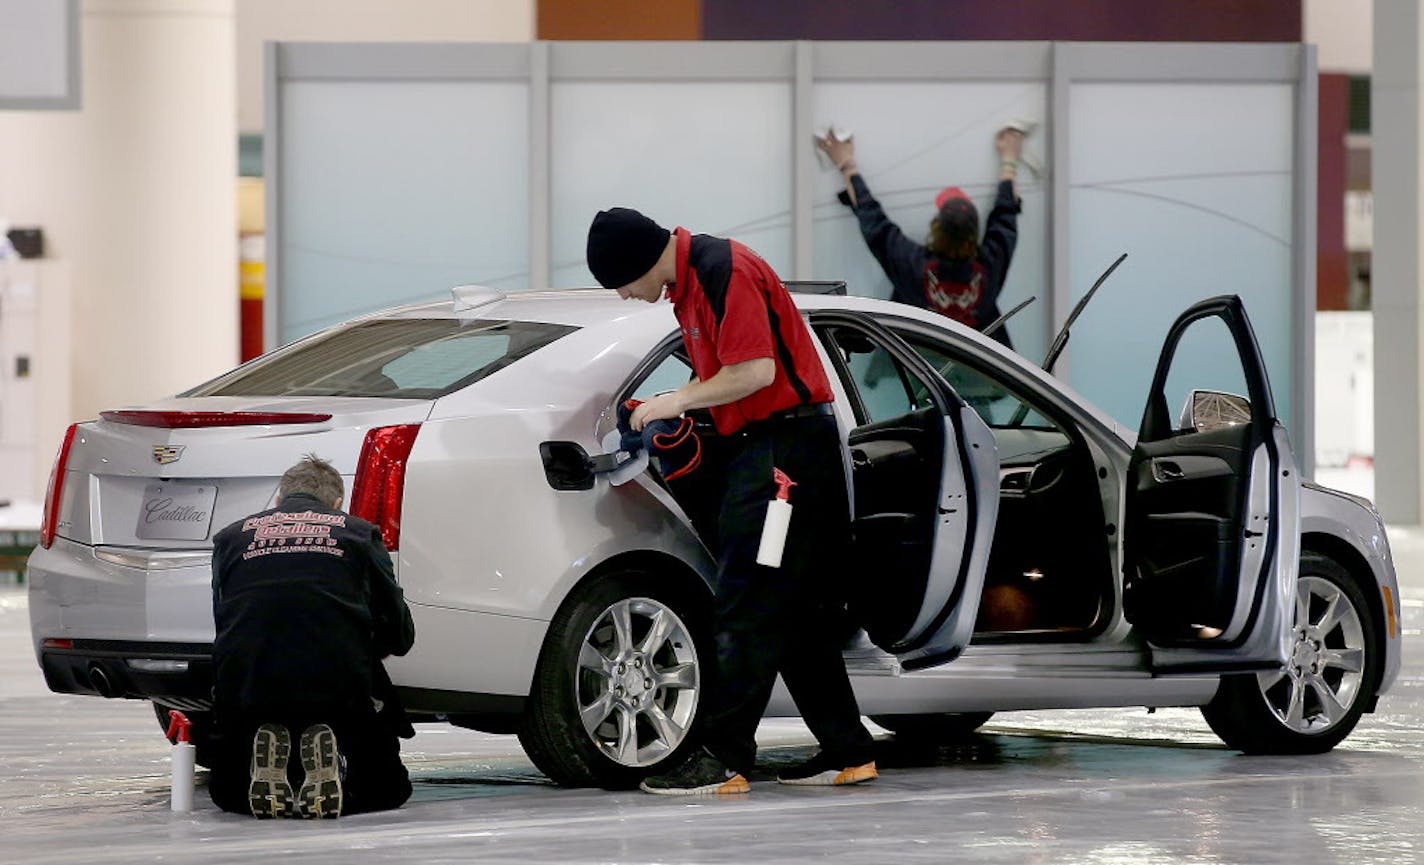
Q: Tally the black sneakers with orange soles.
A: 2